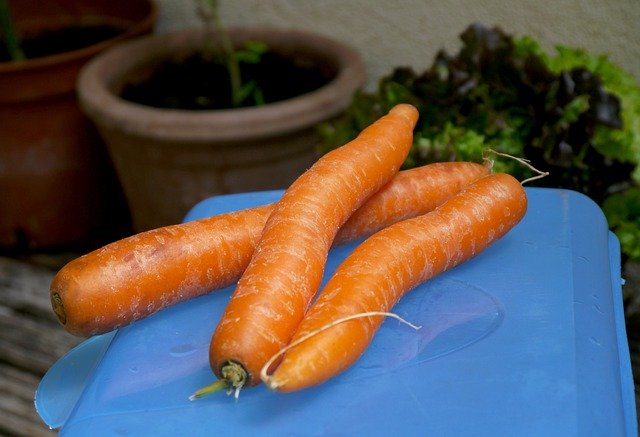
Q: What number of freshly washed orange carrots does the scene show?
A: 3